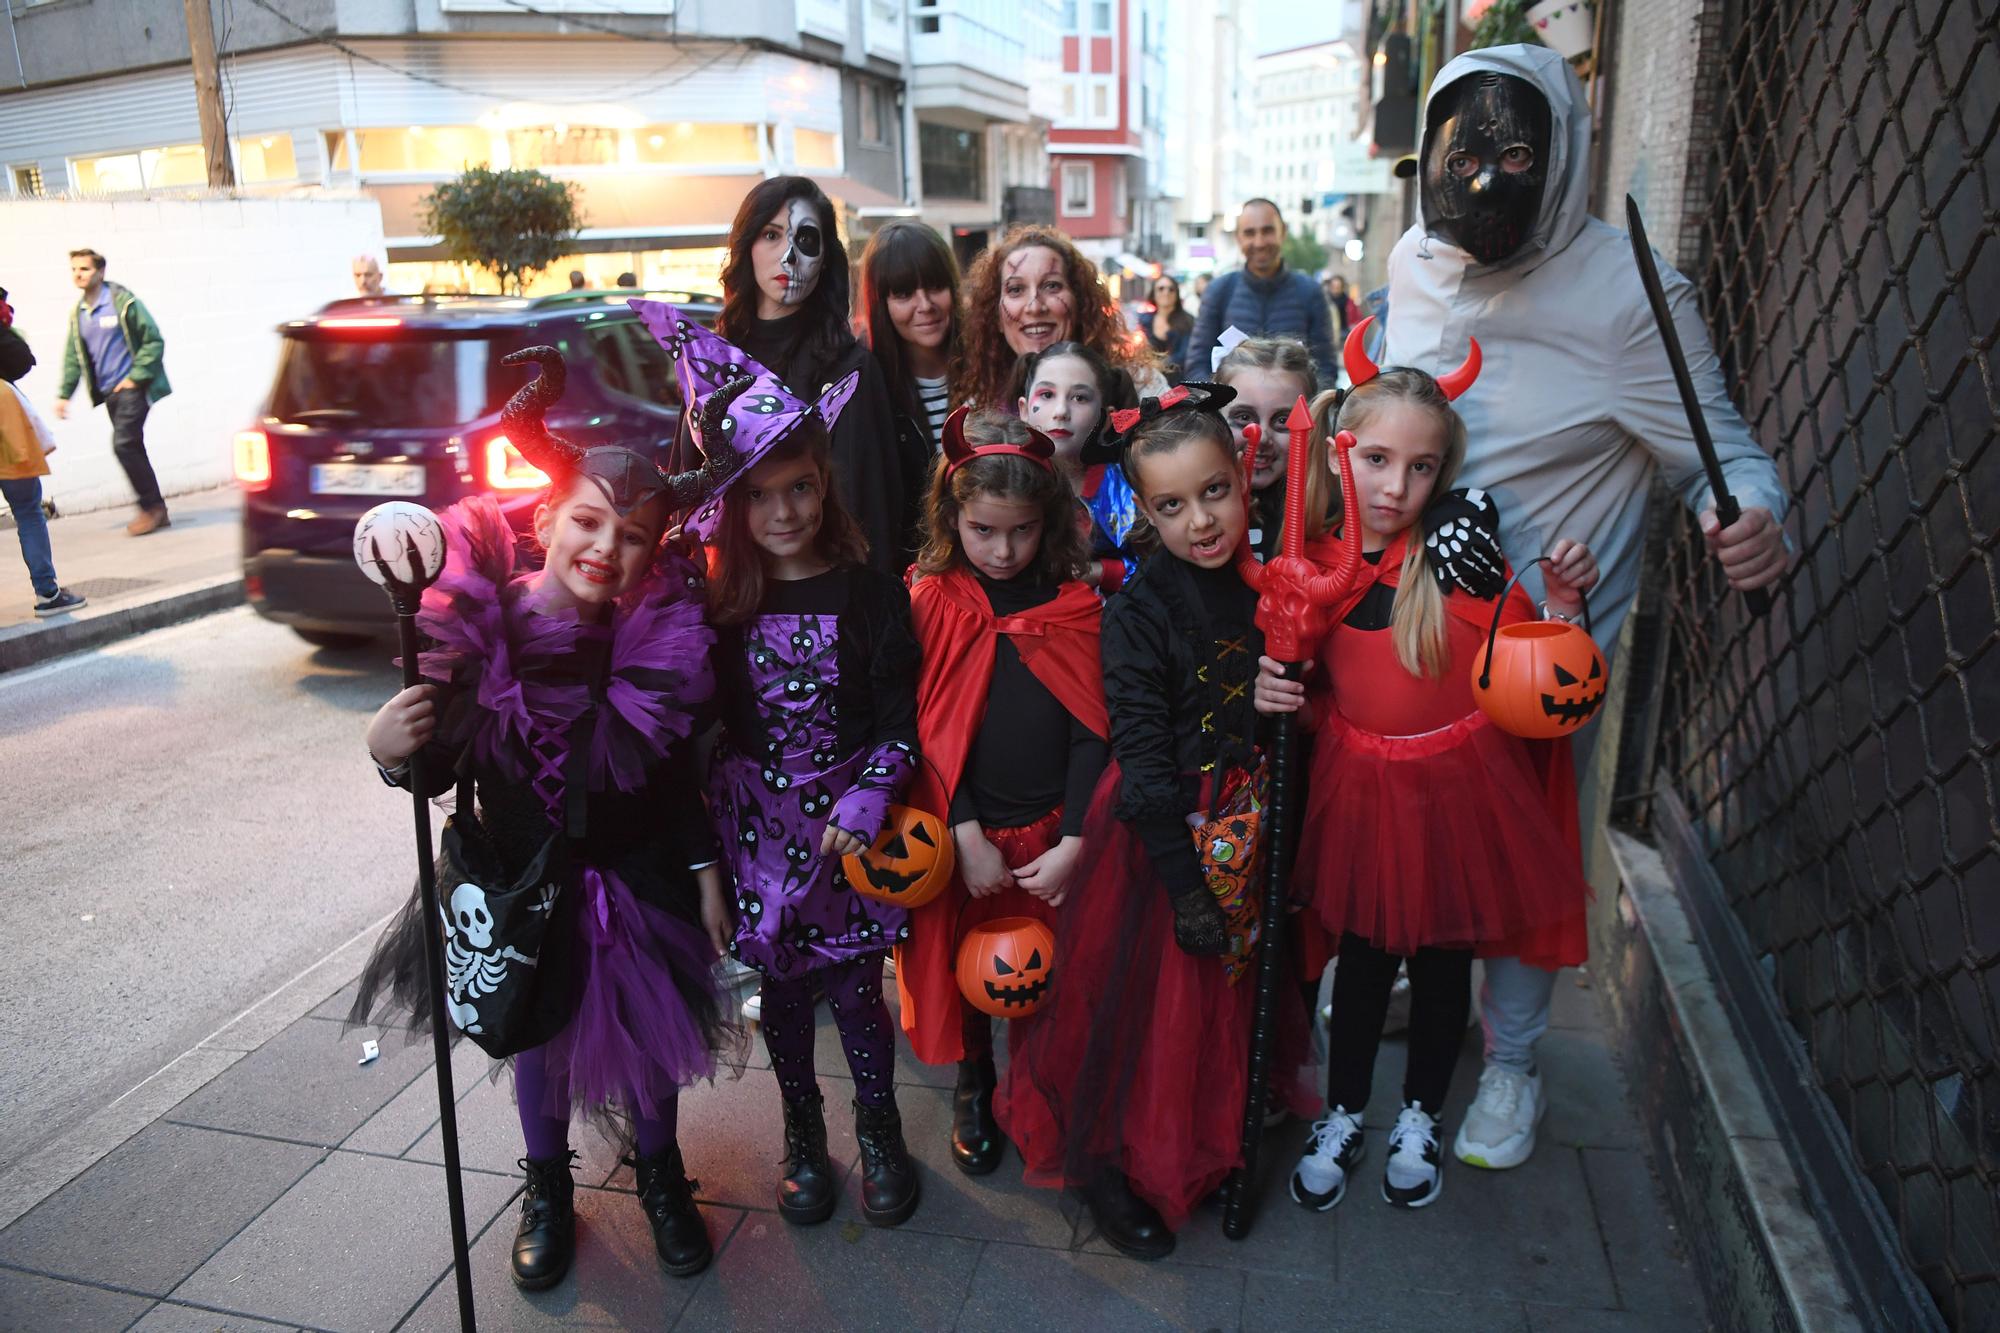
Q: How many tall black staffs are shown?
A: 2